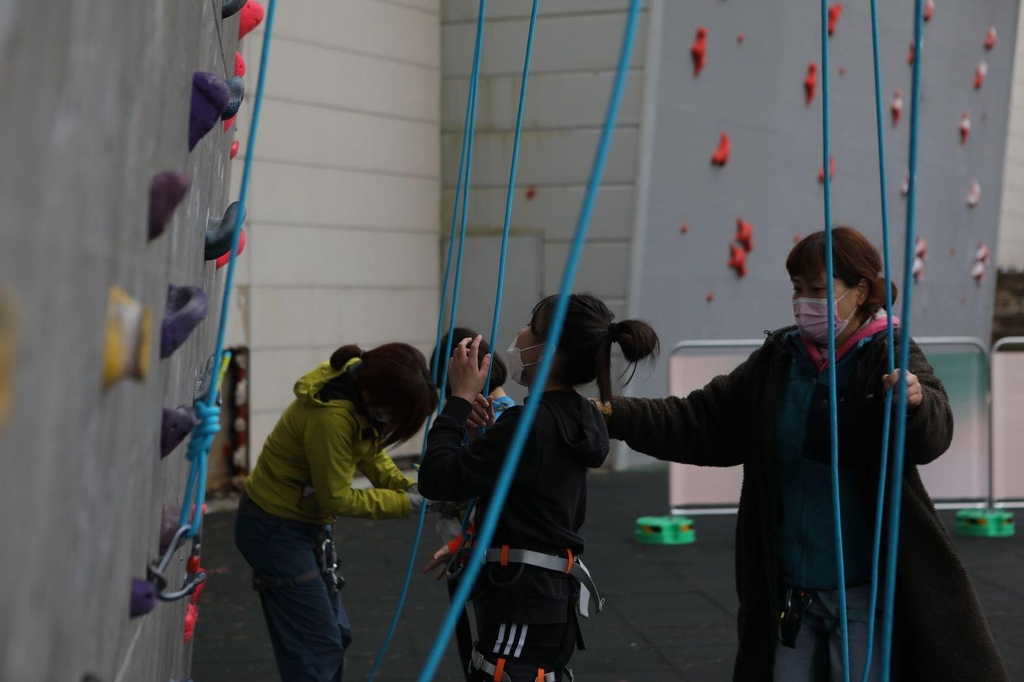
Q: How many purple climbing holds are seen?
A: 6